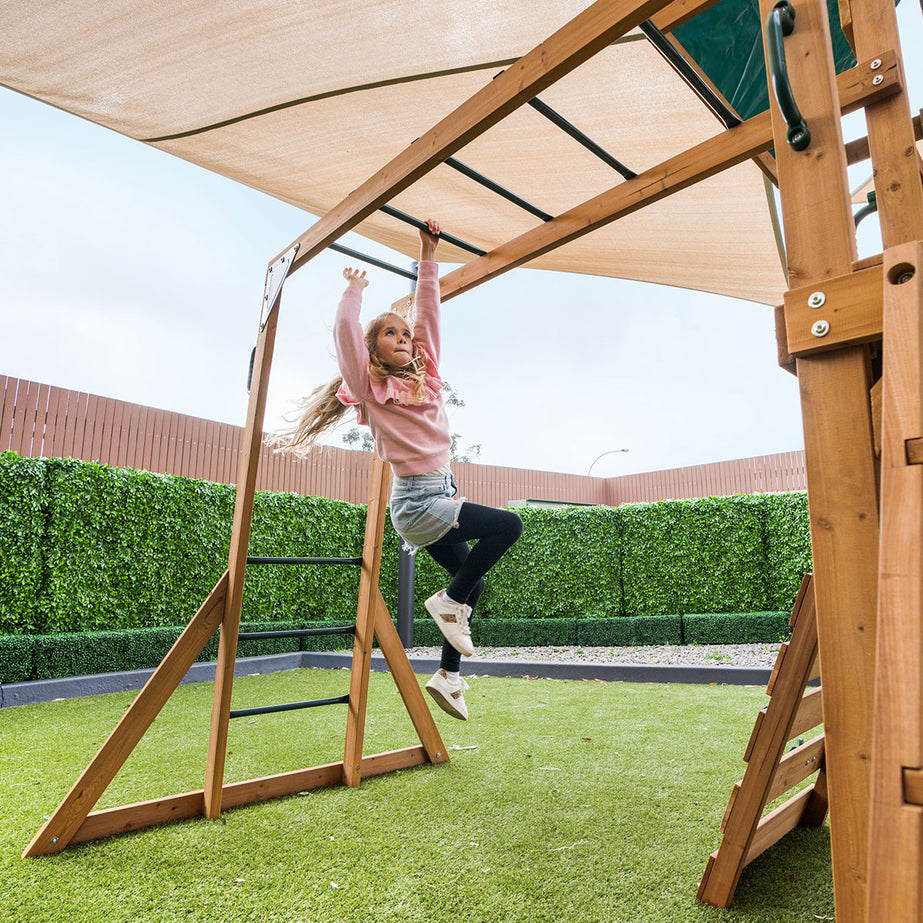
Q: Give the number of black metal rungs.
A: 8